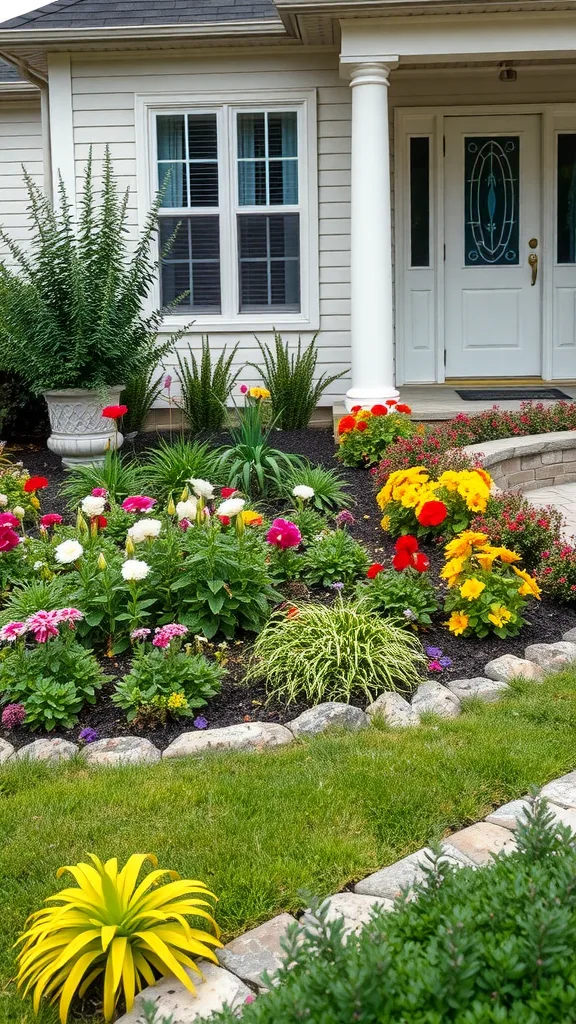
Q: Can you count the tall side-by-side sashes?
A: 2